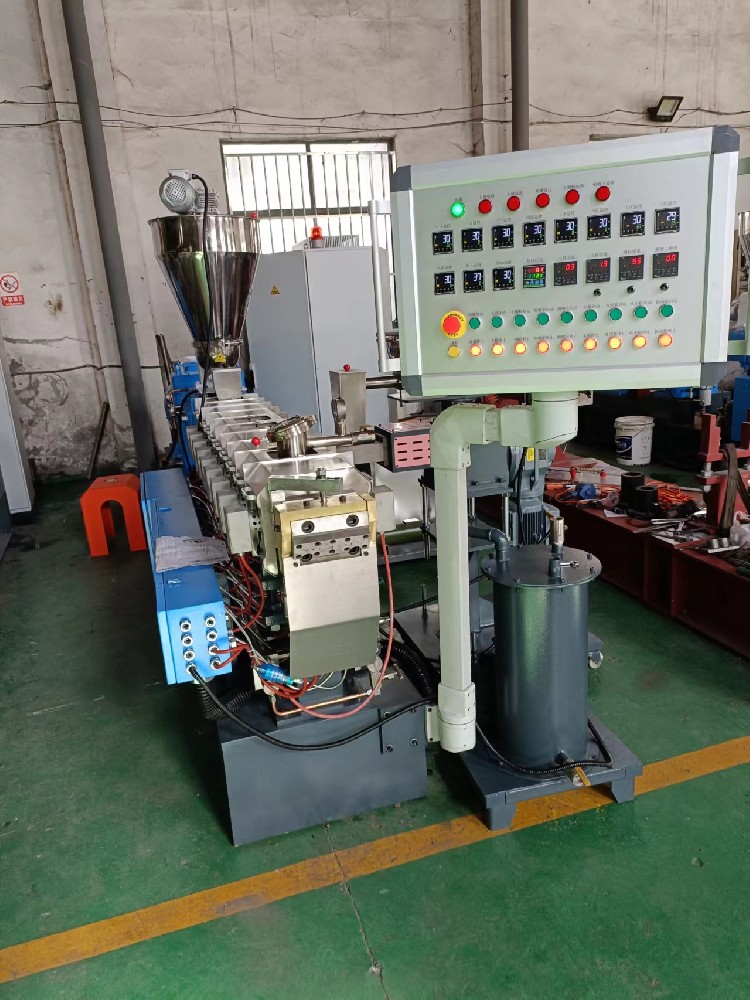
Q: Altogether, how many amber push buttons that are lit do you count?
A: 9